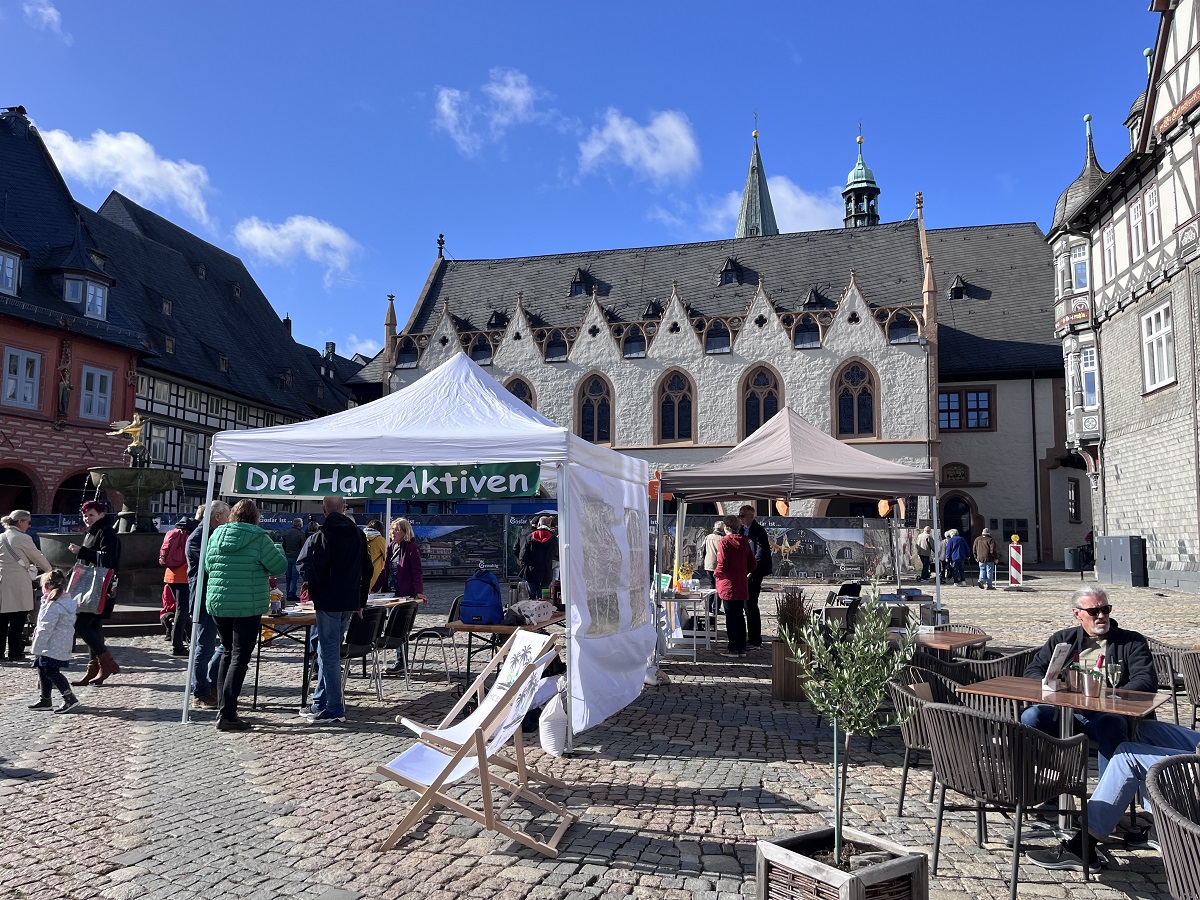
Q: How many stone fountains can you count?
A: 1